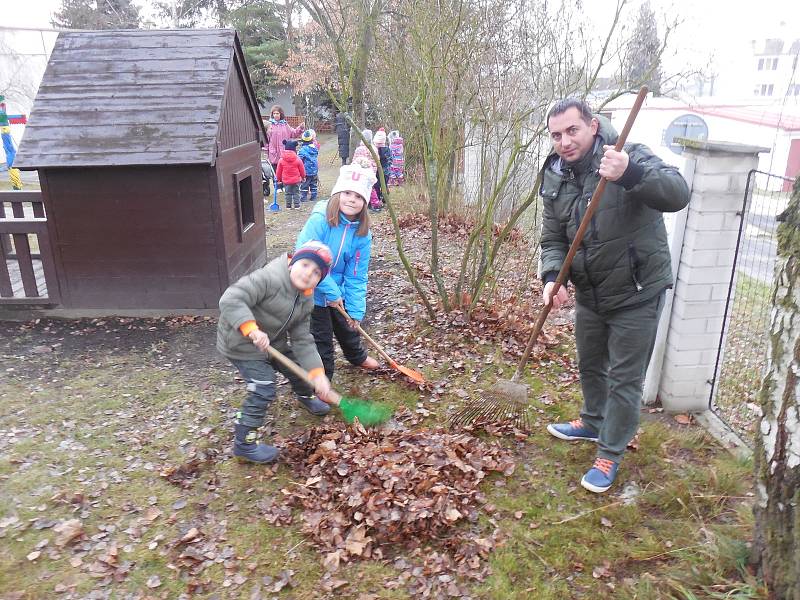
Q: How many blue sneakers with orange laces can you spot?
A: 2